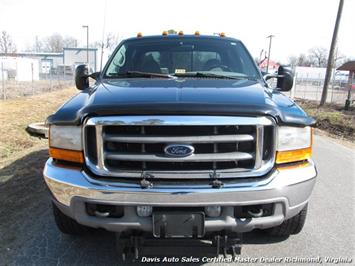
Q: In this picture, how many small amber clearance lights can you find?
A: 5